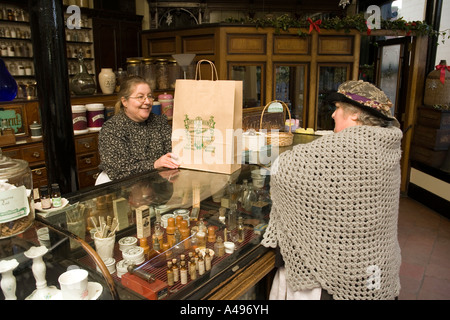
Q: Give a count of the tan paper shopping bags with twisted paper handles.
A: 1